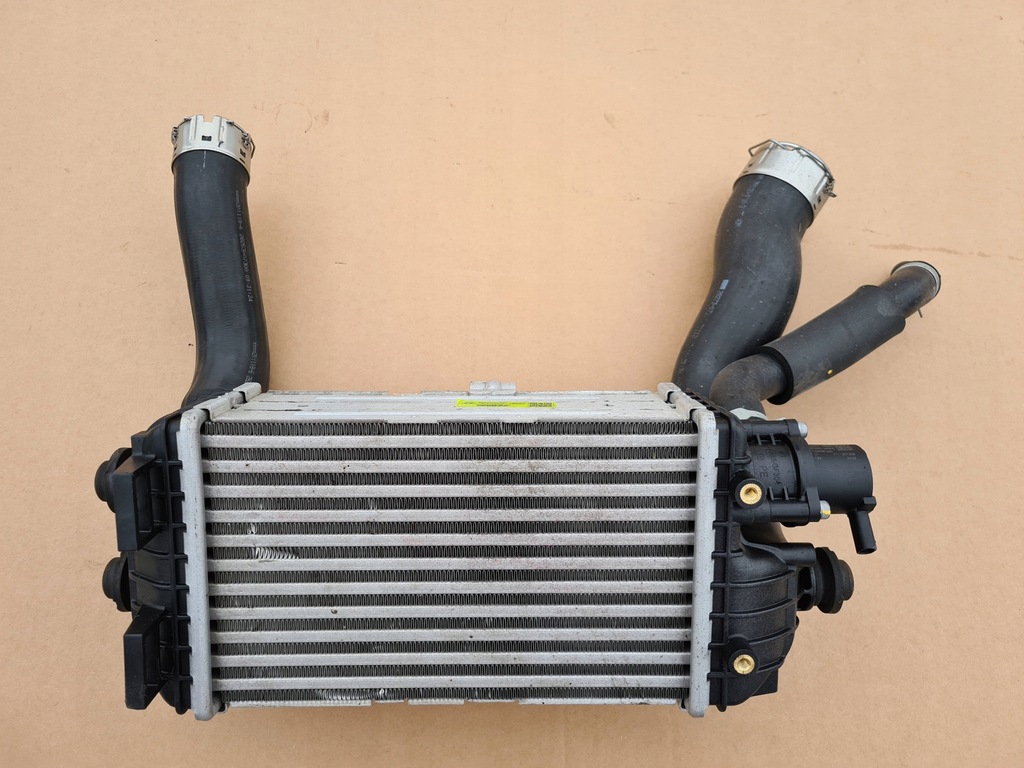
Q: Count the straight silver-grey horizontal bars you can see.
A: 11